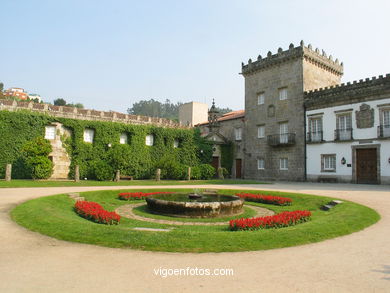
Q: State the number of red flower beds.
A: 4